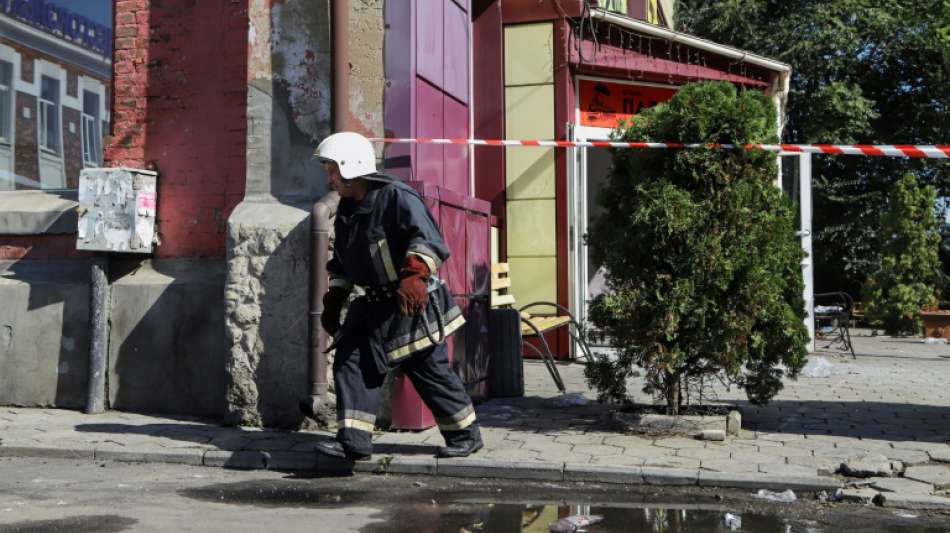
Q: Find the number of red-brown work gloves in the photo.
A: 2